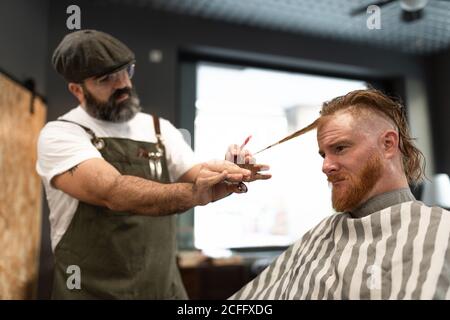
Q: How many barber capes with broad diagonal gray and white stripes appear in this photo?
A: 1